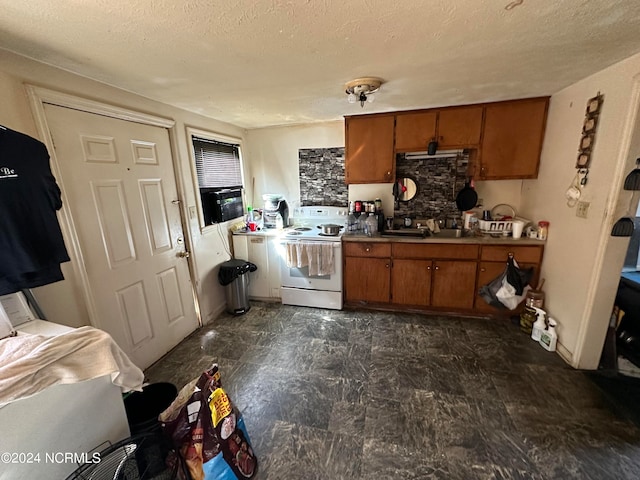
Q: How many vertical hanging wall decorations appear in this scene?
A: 1